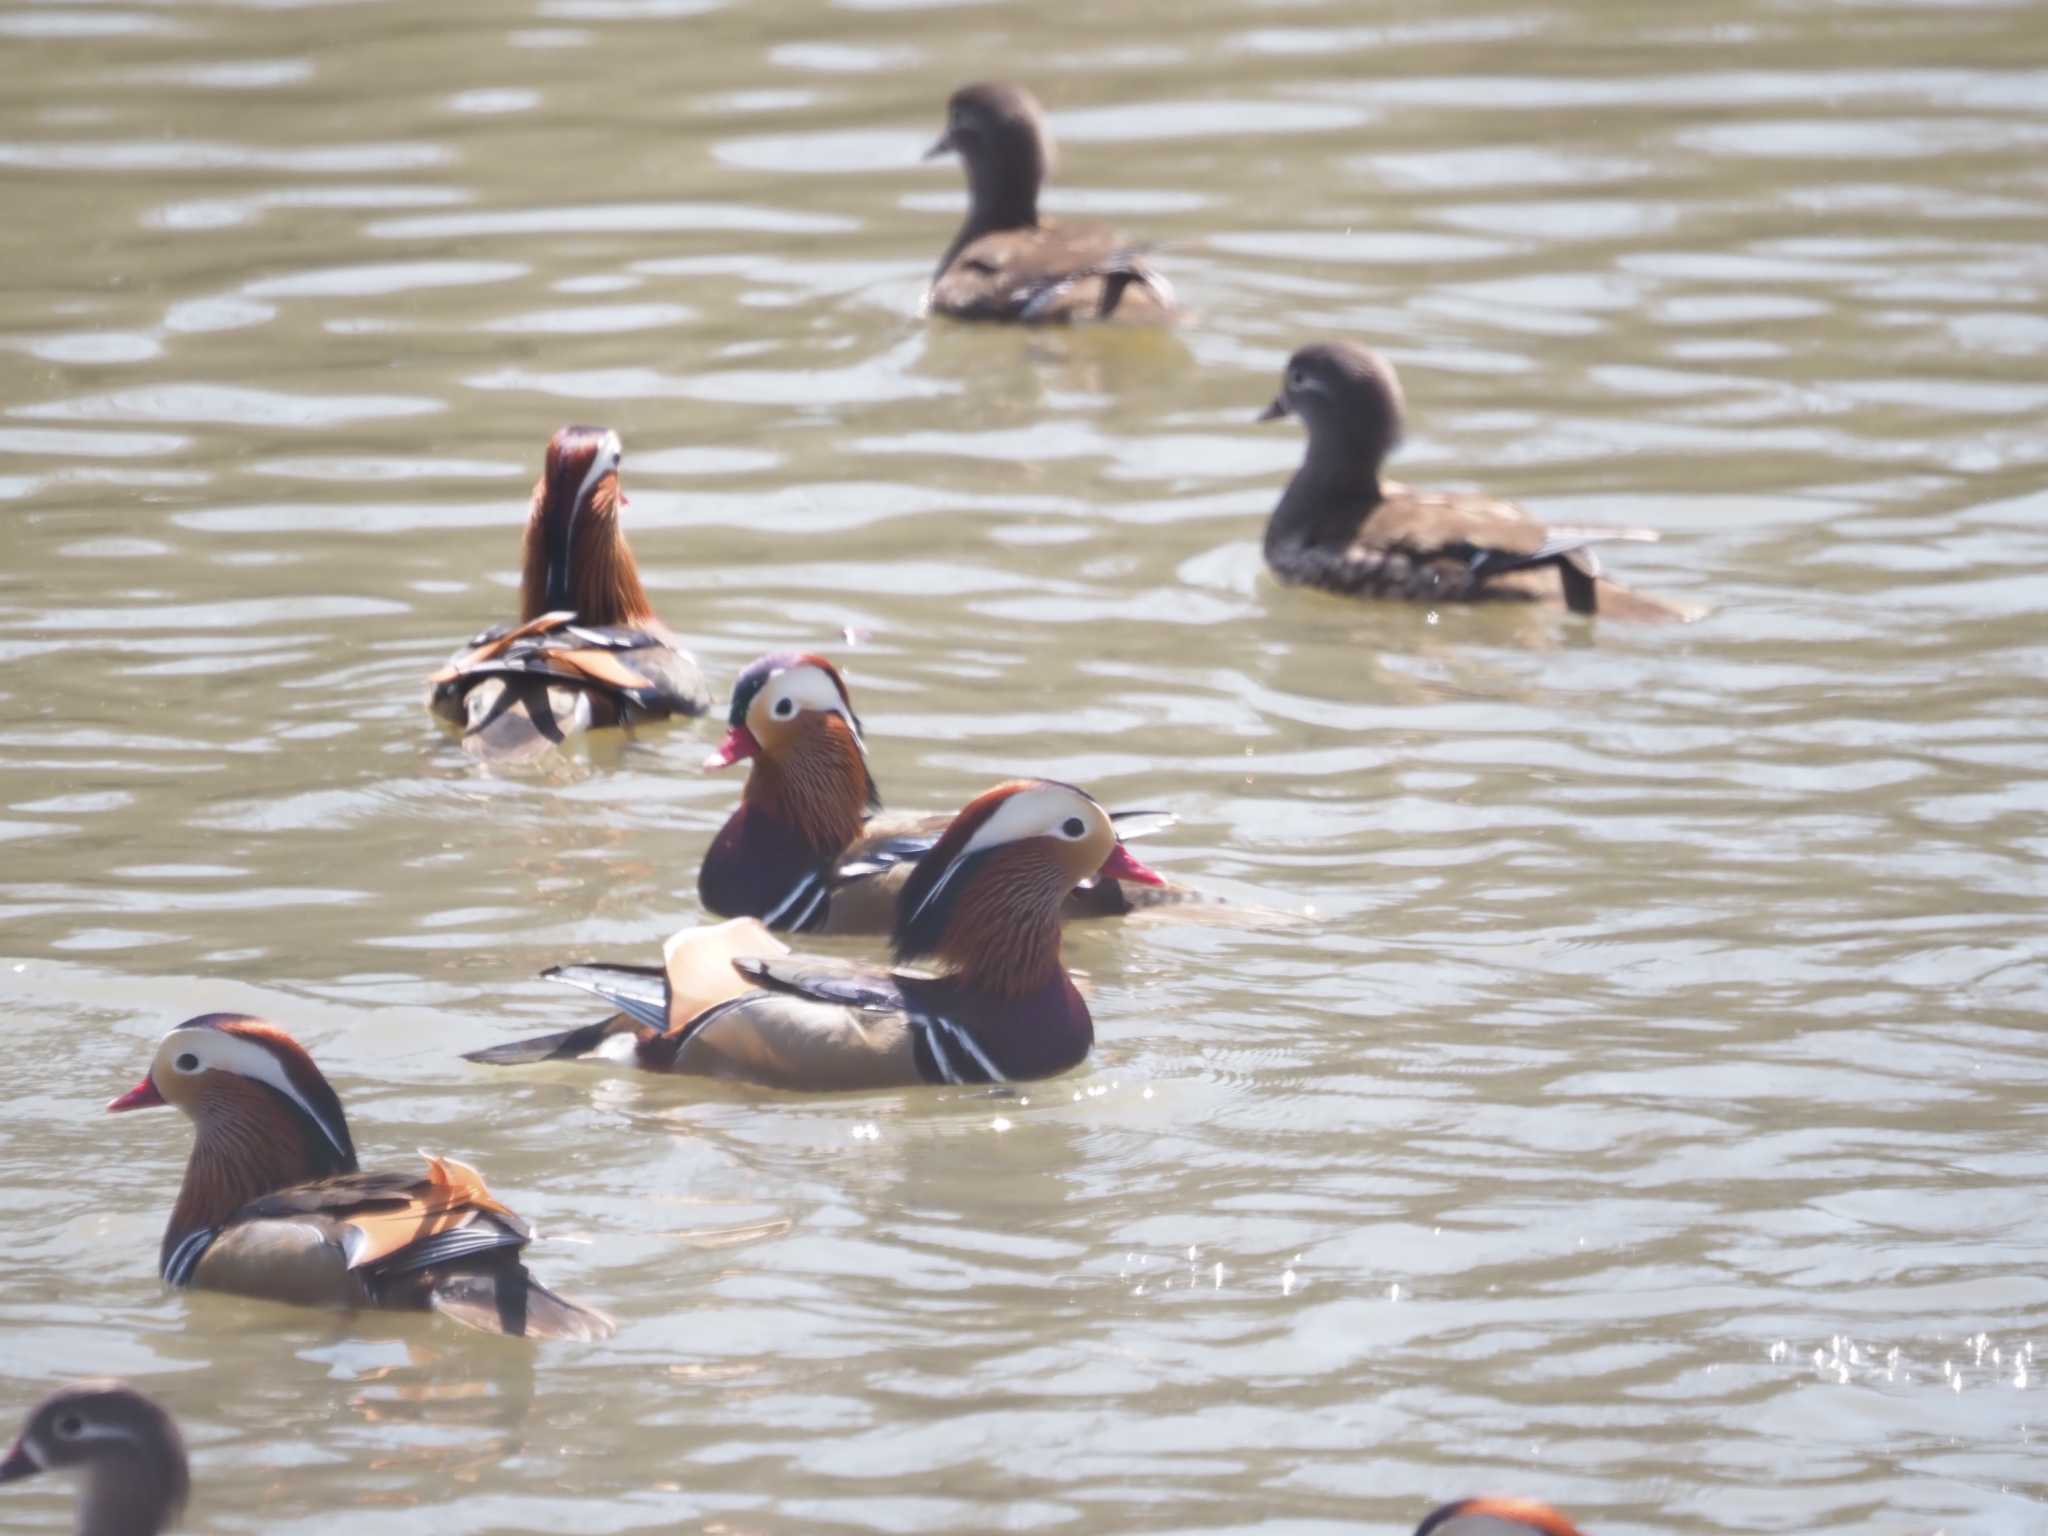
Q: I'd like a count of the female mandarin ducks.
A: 3